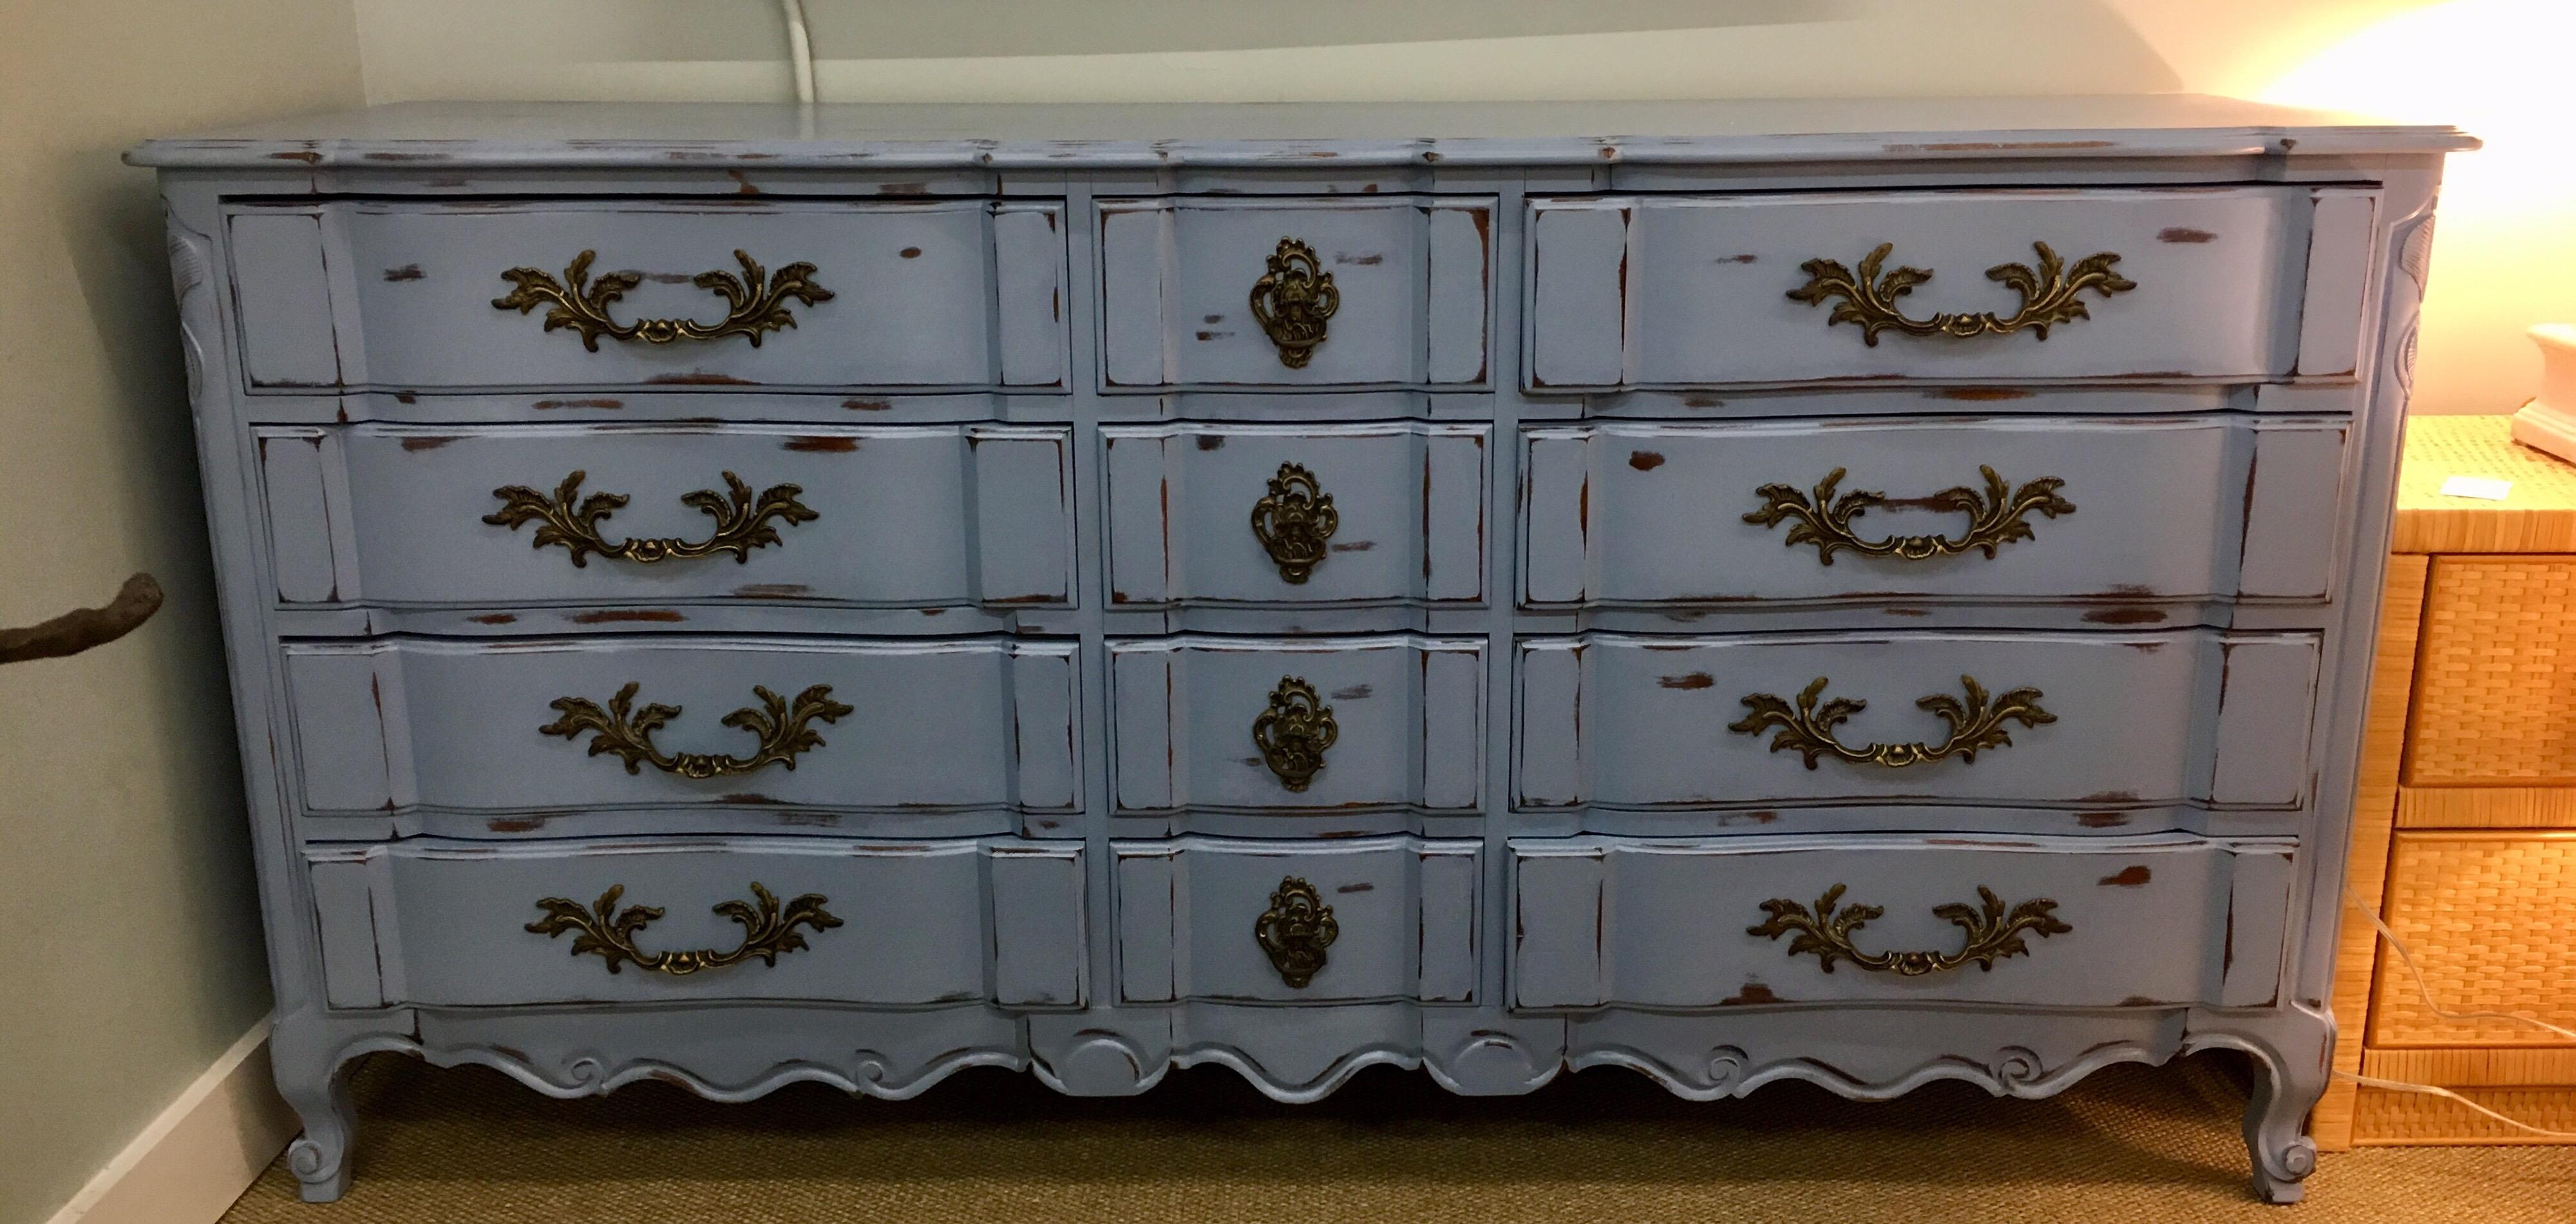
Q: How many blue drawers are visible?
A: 12